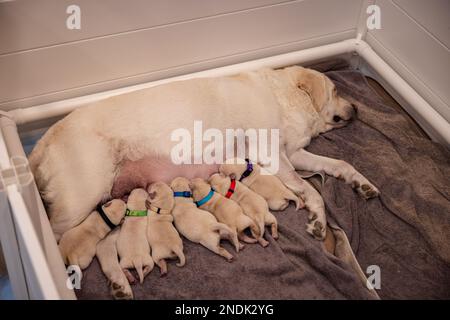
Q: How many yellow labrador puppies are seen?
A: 7